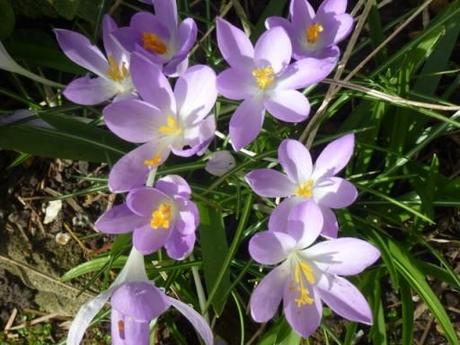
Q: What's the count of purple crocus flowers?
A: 9